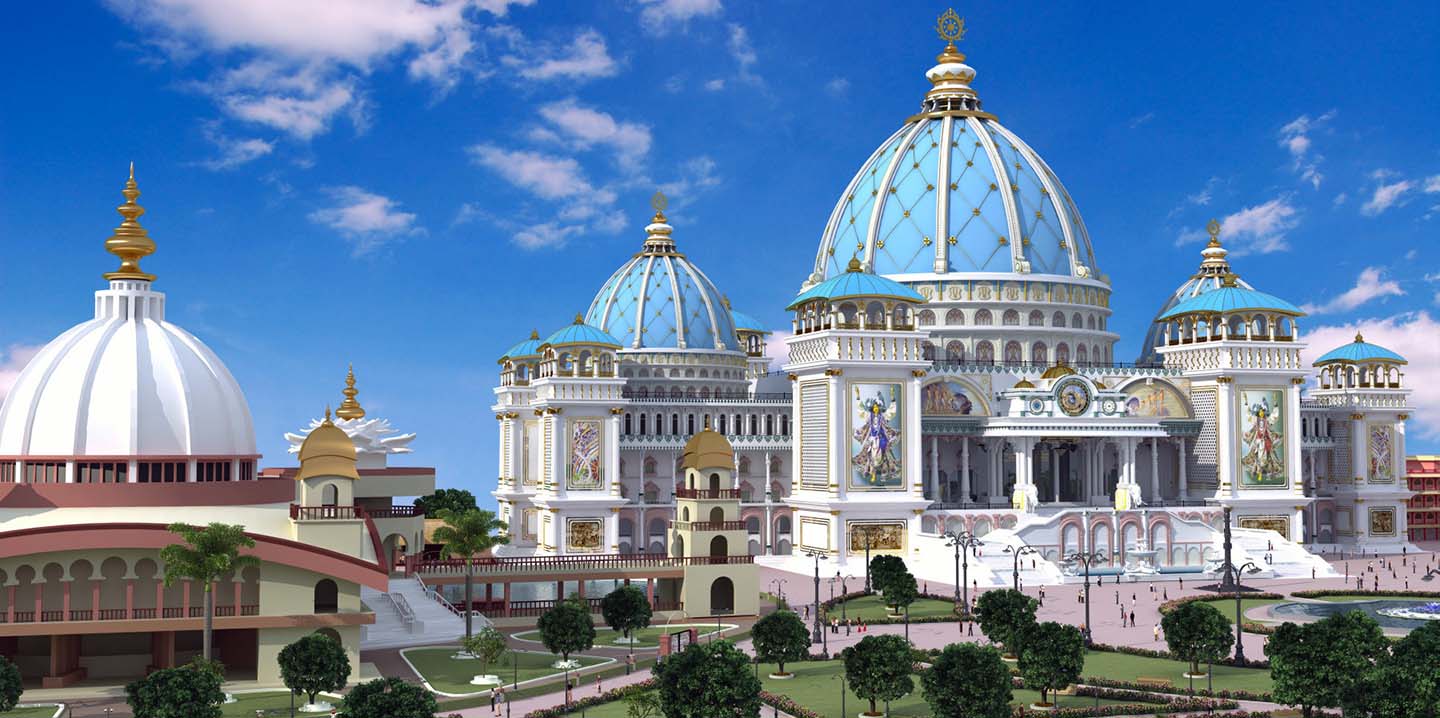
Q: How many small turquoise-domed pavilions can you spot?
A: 6